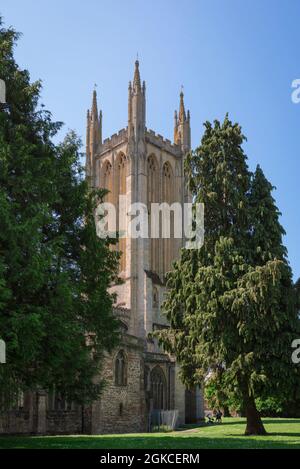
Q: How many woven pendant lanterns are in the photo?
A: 0